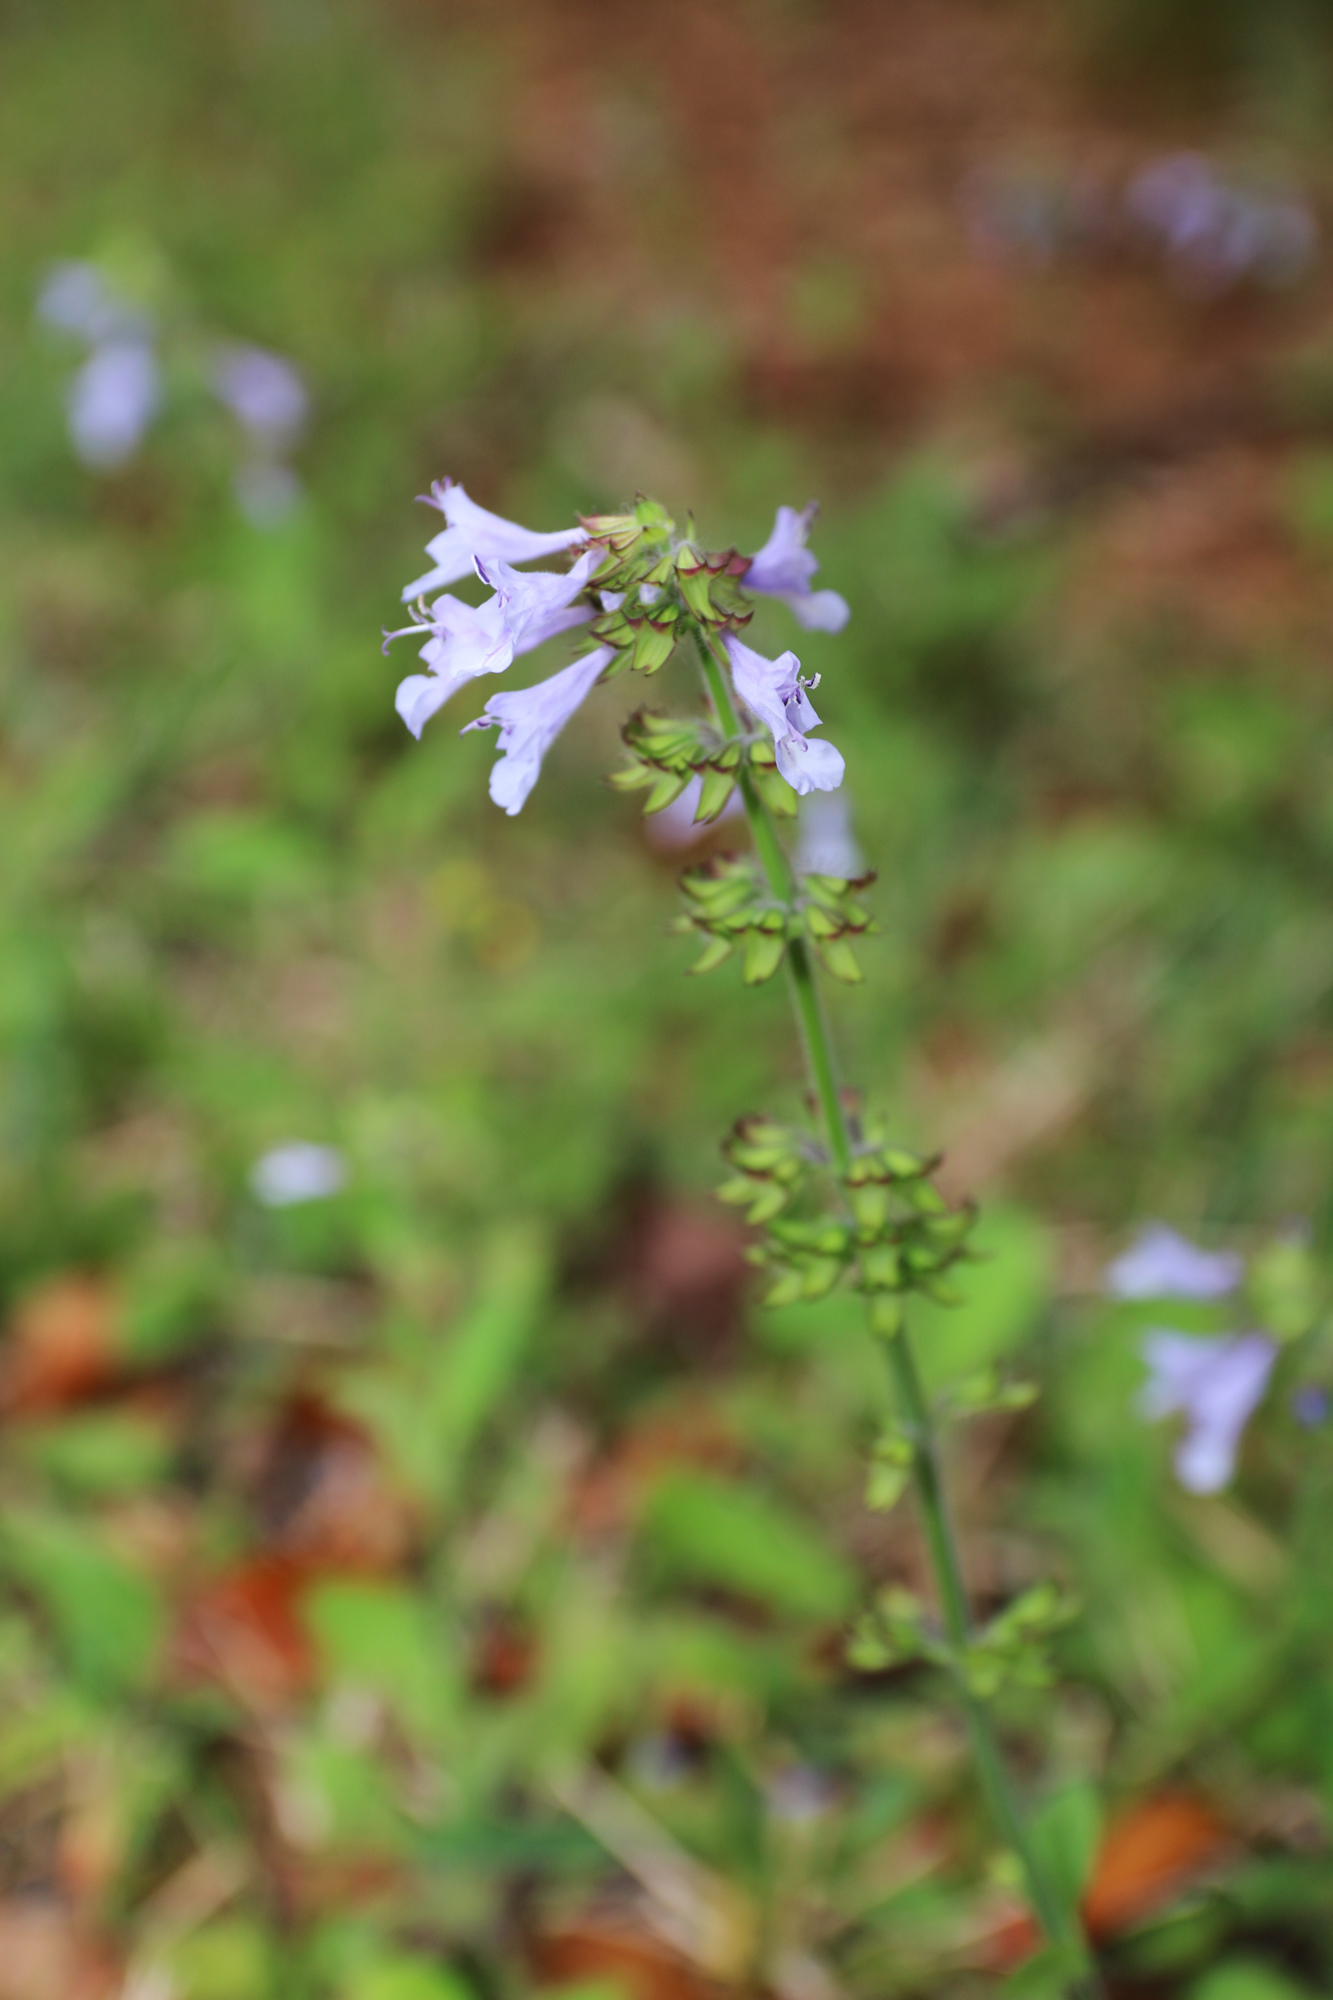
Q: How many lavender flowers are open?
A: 6